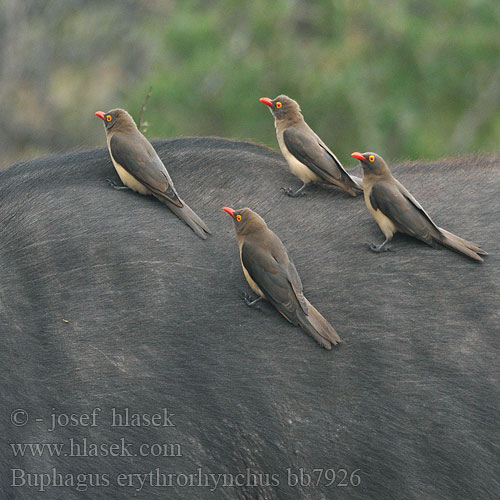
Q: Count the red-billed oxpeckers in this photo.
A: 4